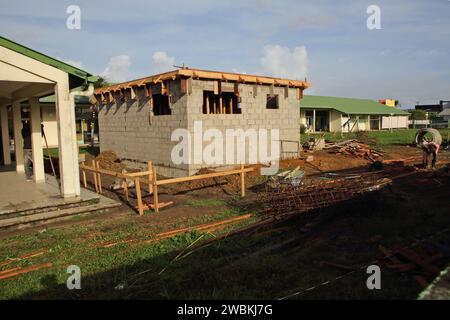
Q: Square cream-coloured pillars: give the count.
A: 4